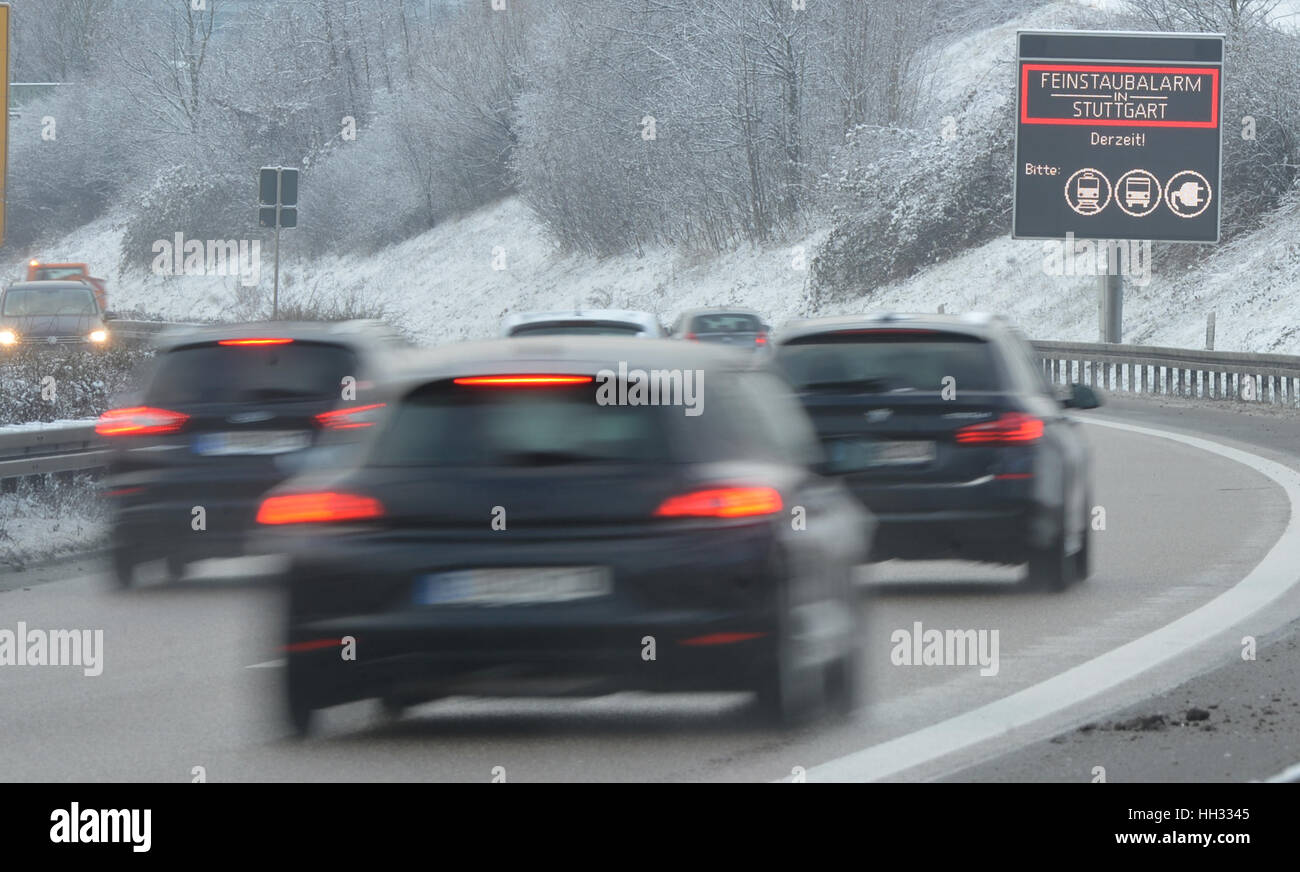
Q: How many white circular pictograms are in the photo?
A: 3